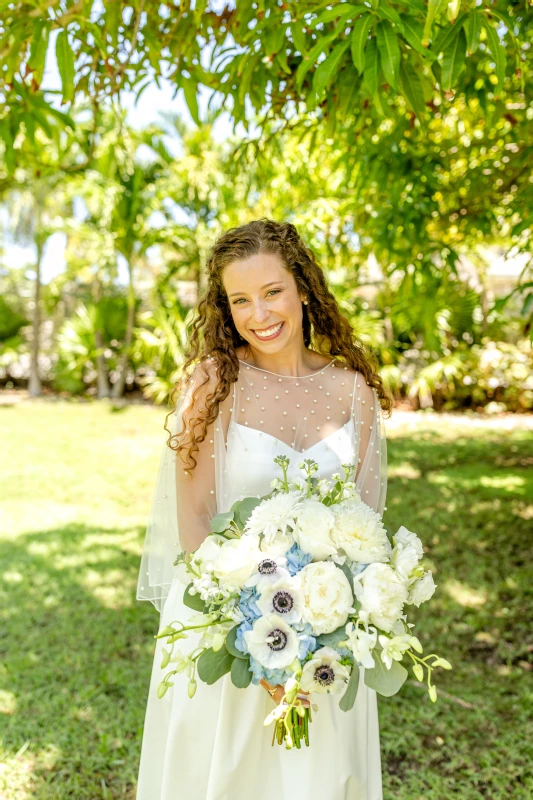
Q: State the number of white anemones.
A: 4